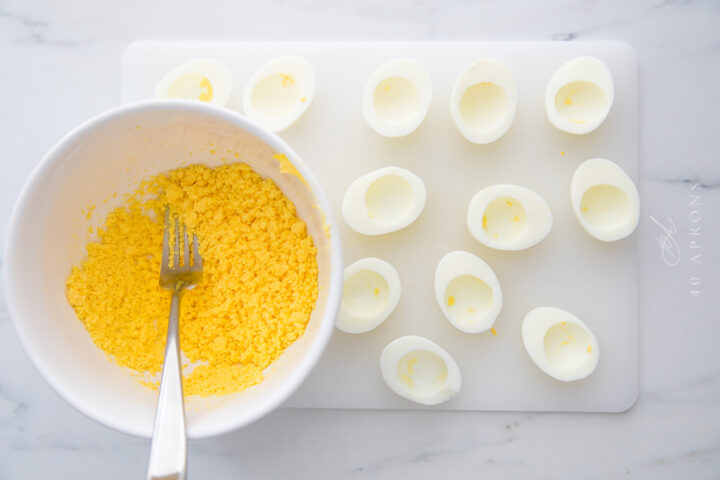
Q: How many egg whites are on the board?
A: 12